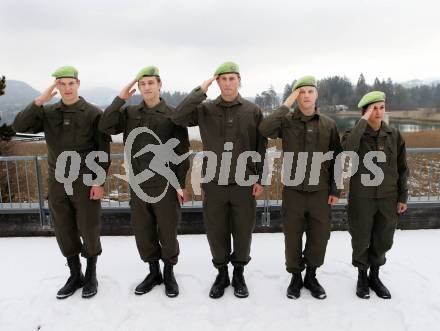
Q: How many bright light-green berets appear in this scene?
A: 5